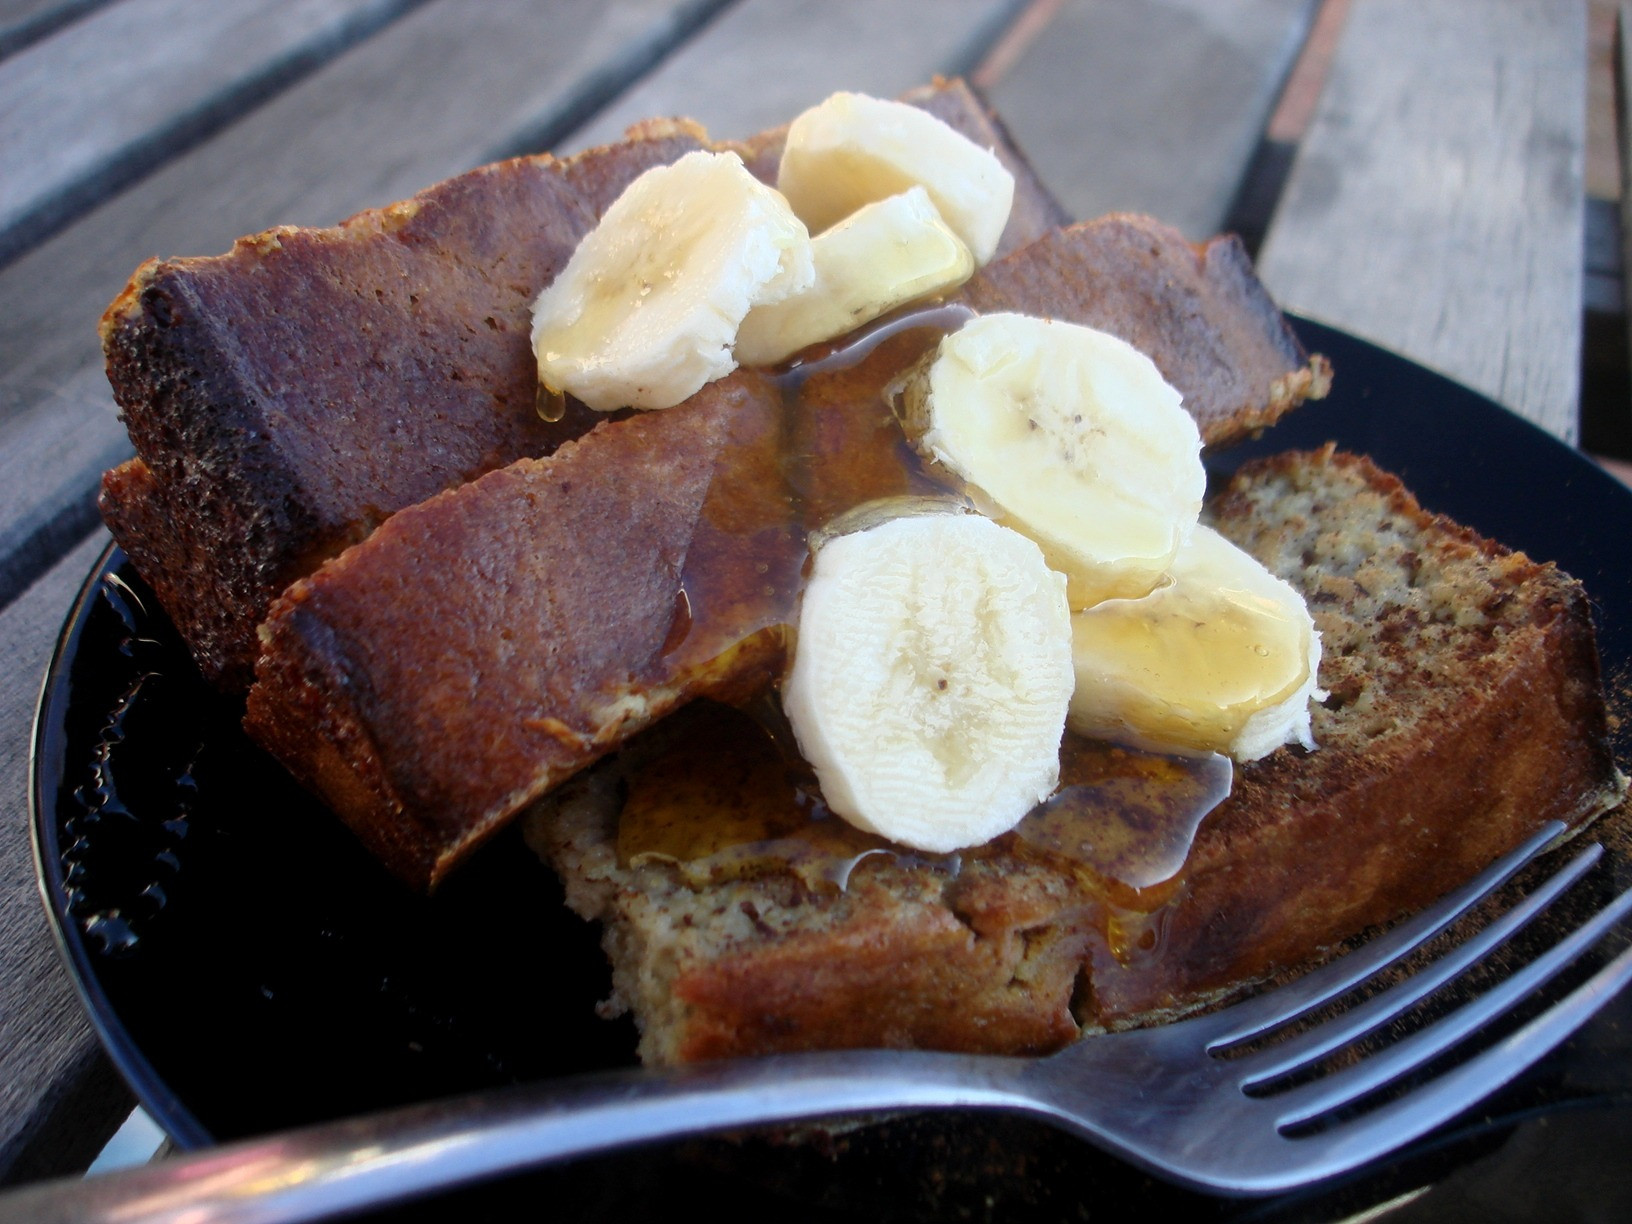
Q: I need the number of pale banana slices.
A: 6